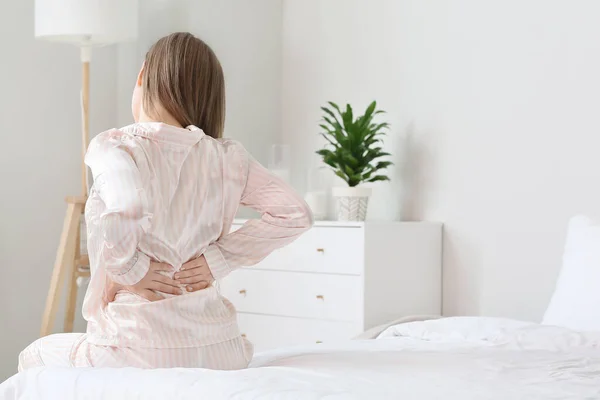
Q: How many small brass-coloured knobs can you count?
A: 5